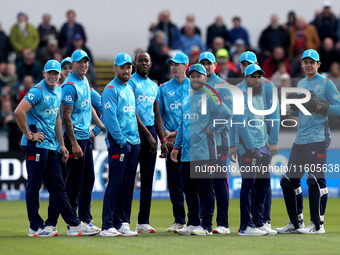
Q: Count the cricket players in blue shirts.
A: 11